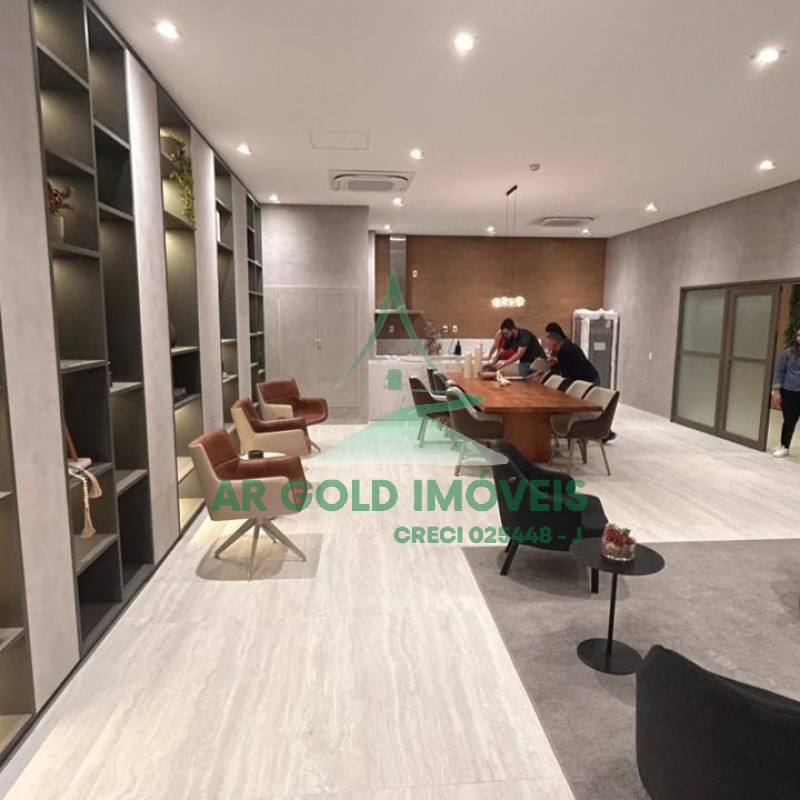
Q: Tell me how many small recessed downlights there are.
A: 12